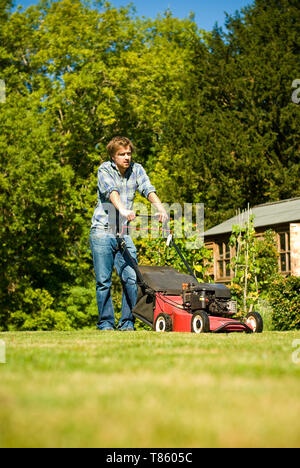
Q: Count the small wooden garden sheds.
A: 1